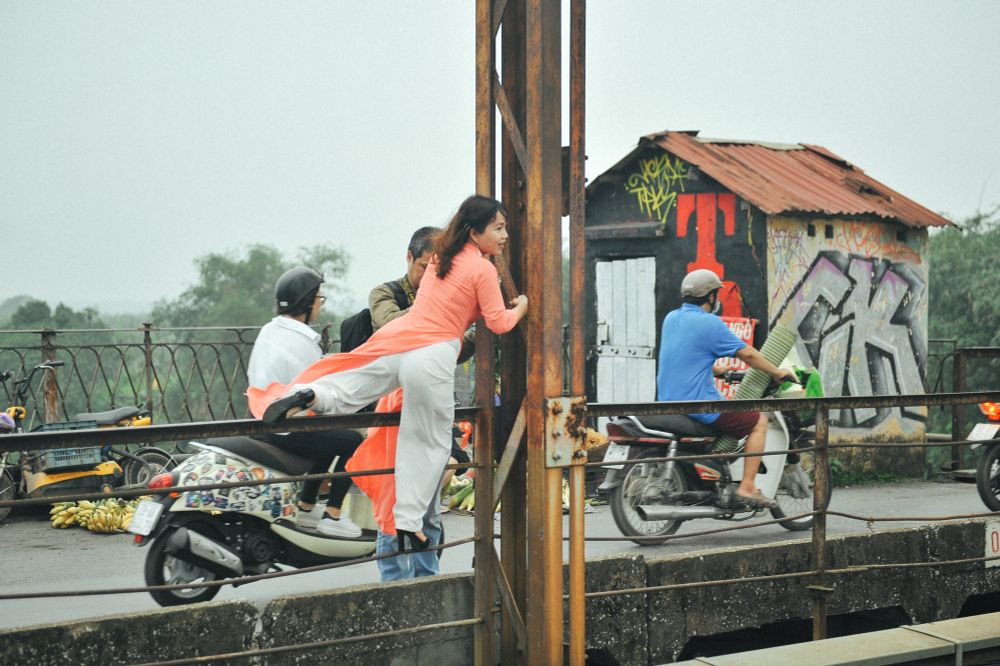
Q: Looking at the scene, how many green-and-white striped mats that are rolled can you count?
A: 1